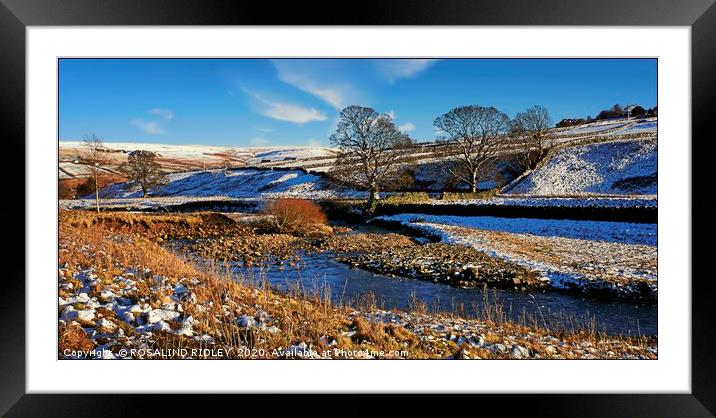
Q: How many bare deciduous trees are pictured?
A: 5